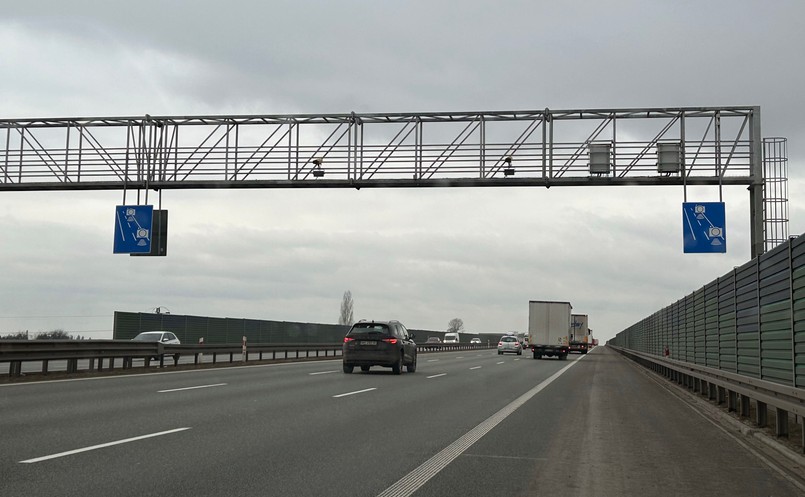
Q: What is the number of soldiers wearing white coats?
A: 0